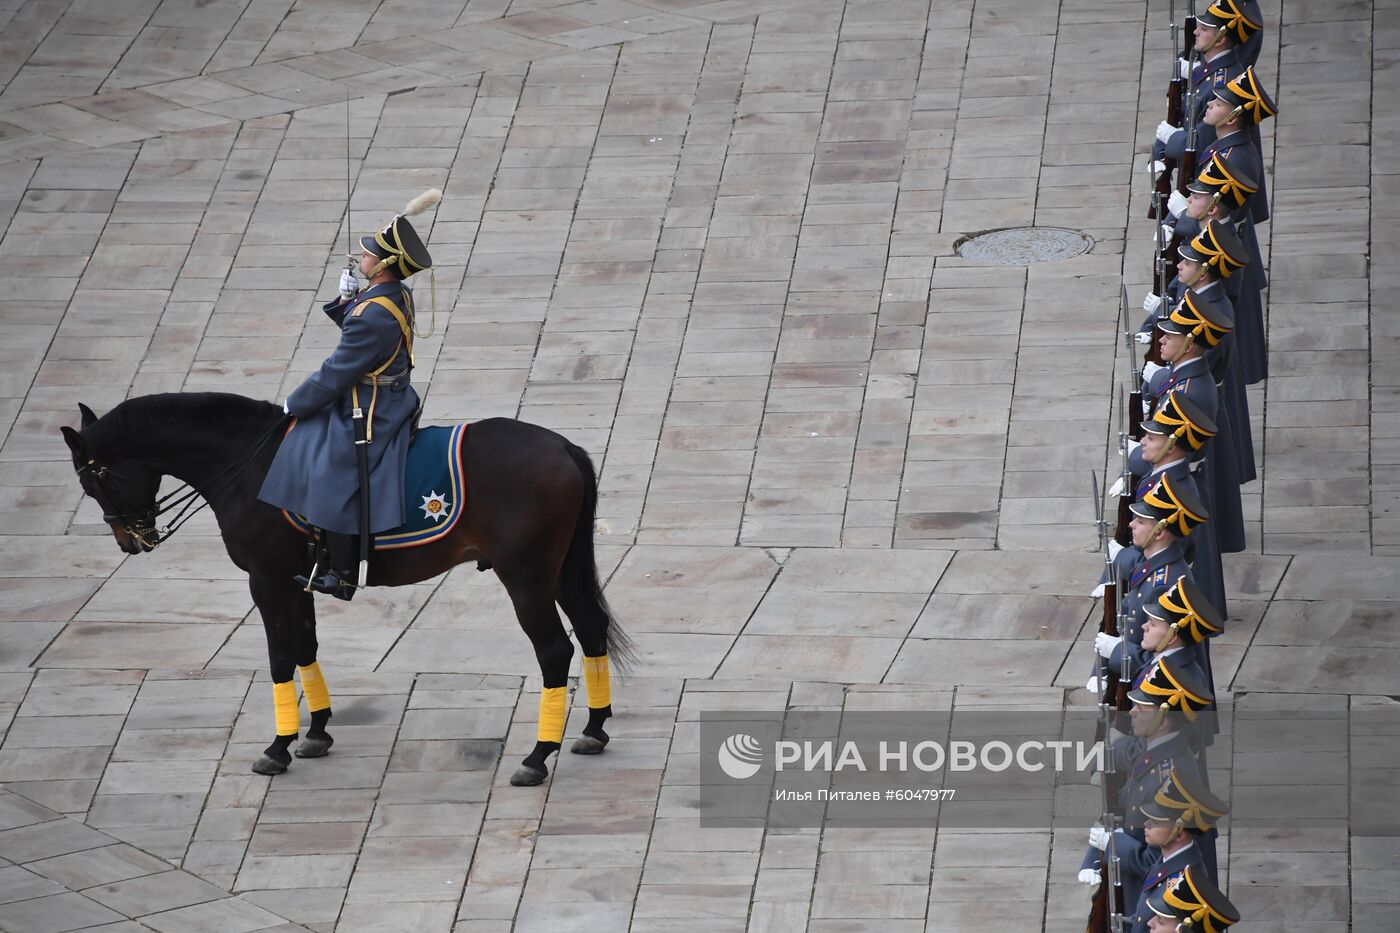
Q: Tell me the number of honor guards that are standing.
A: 11